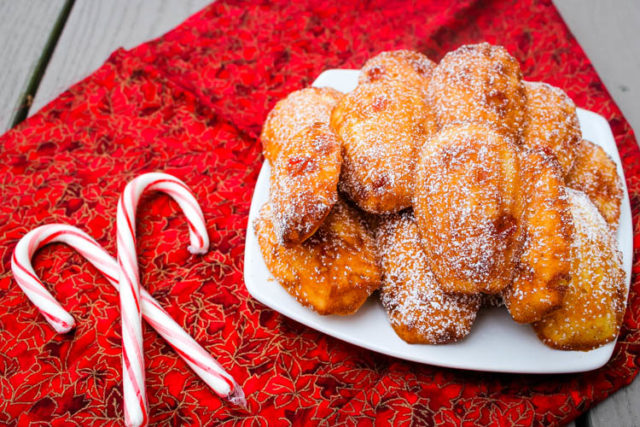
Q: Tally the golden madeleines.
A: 12